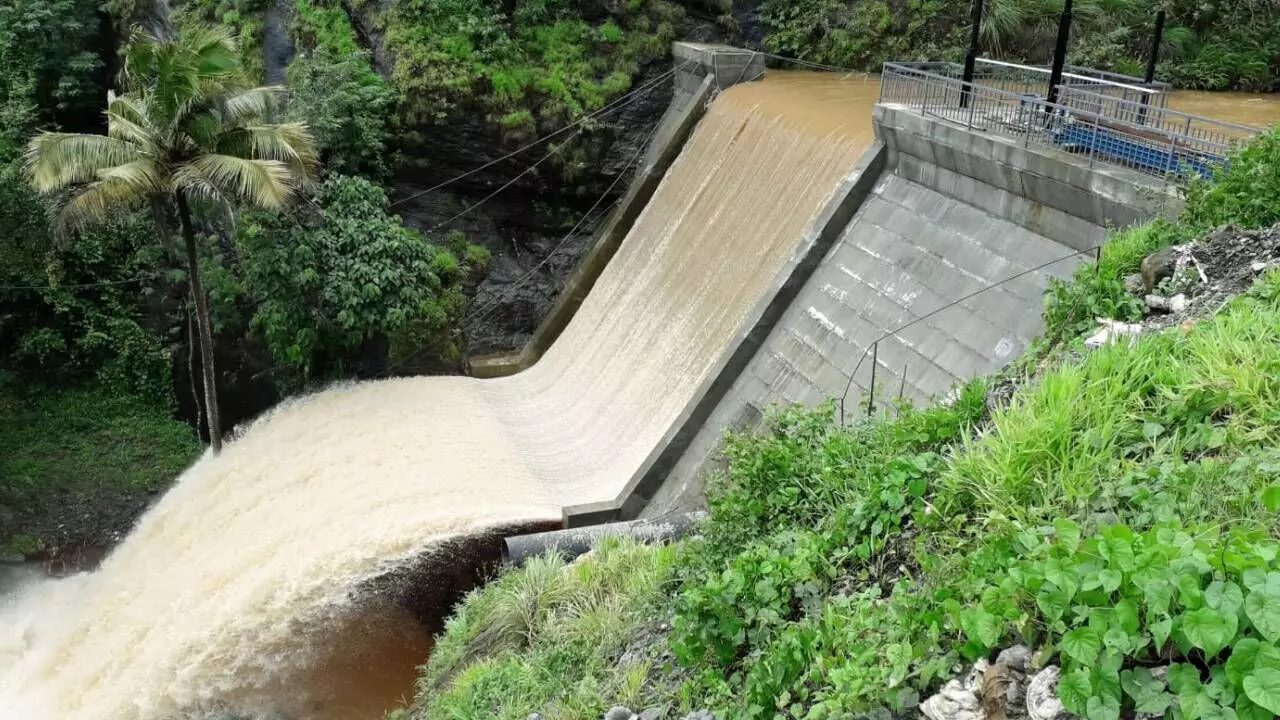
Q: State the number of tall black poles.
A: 3